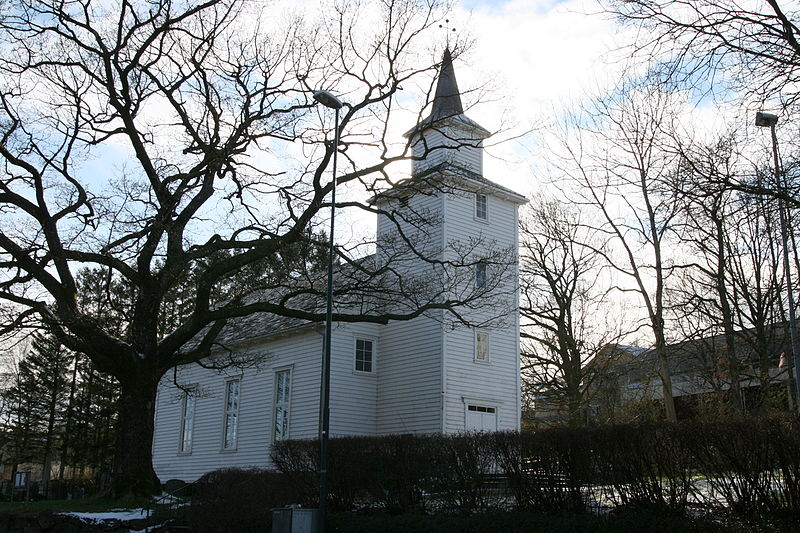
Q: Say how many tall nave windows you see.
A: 3